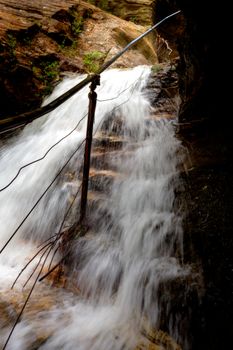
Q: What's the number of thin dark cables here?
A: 3